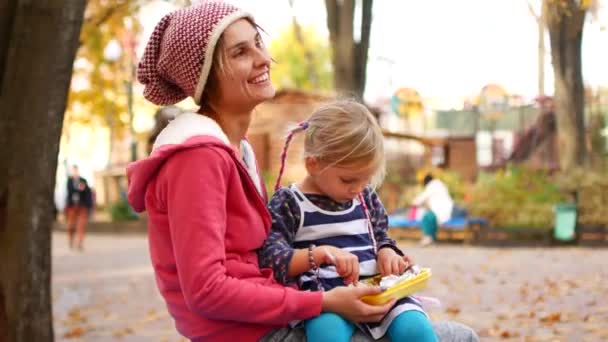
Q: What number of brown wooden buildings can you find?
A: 2